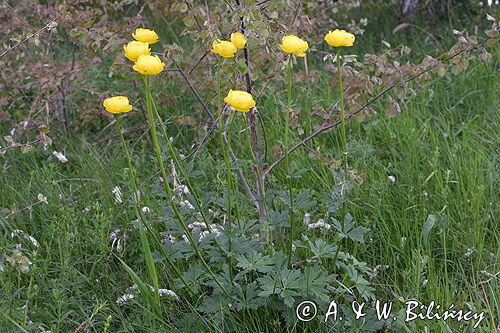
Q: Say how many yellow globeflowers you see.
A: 9